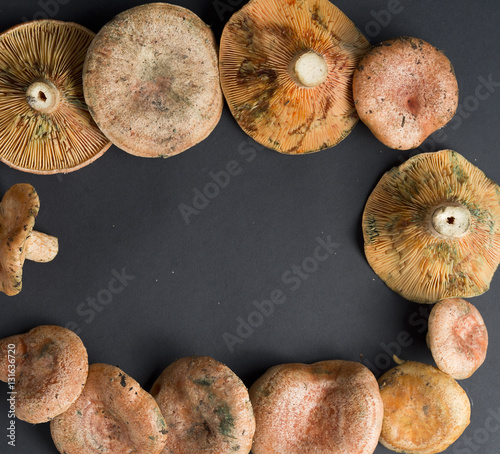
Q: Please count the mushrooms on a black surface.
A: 12